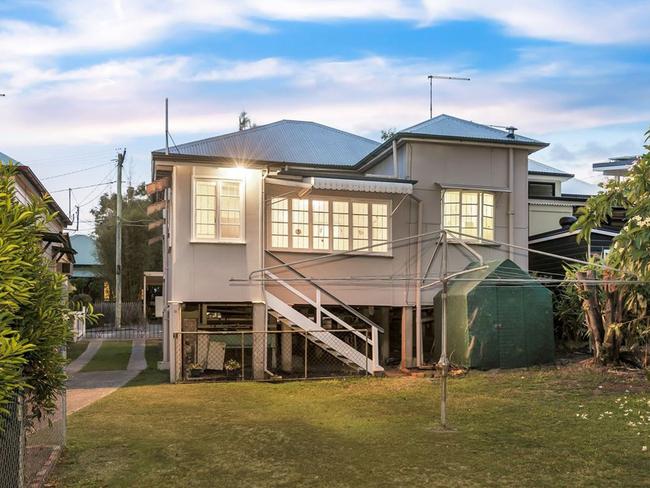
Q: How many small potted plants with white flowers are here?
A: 2